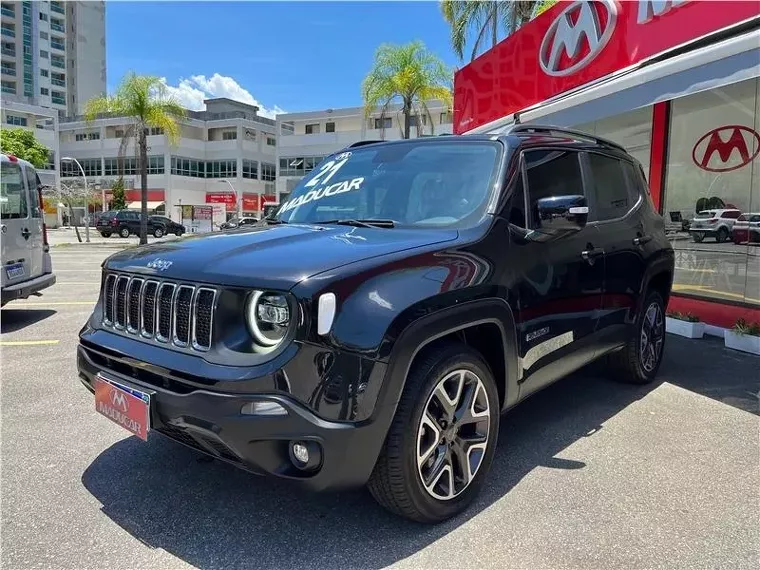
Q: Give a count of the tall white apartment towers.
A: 1